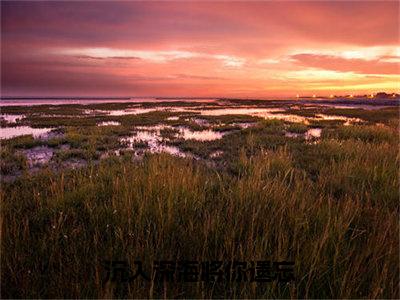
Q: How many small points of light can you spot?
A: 6